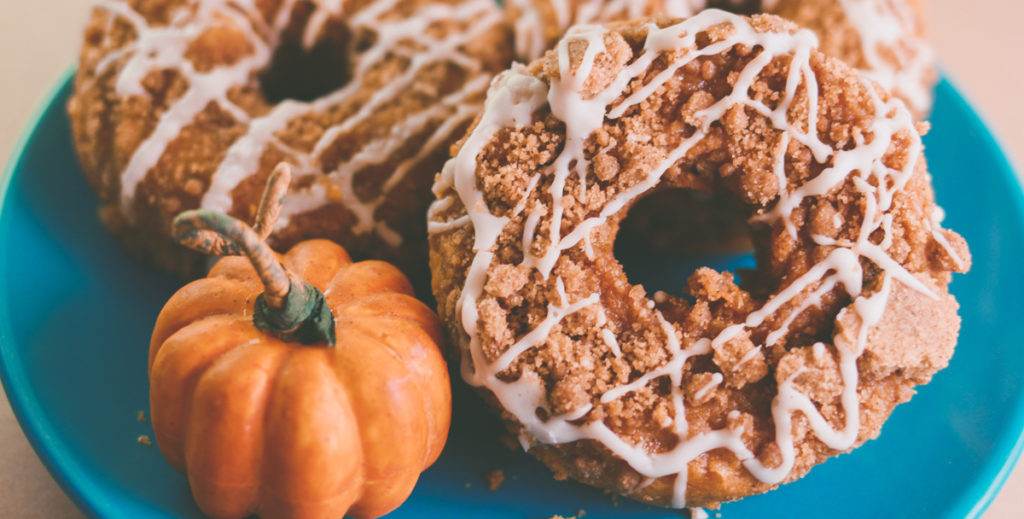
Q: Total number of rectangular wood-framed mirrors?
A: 0